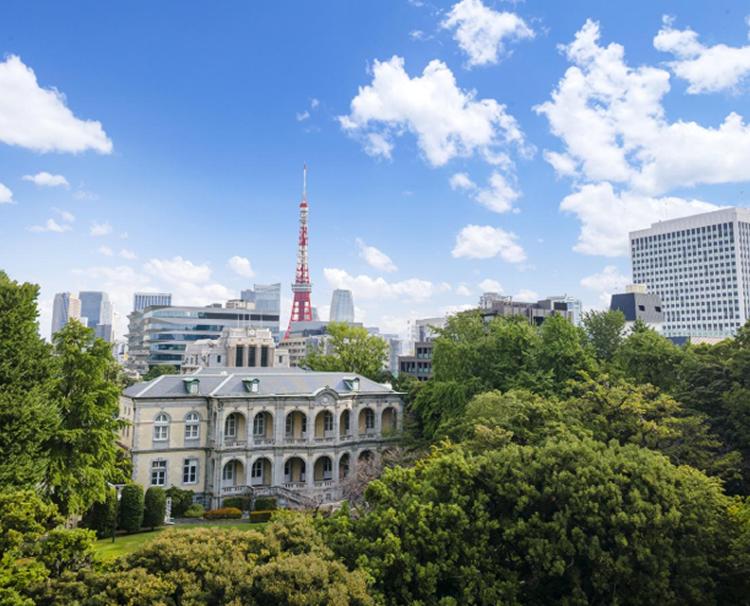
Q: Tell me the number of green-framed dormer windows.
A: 3